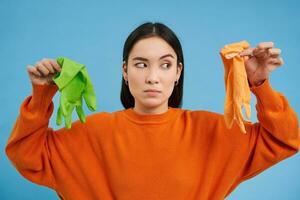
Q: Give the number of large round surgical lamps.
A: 0